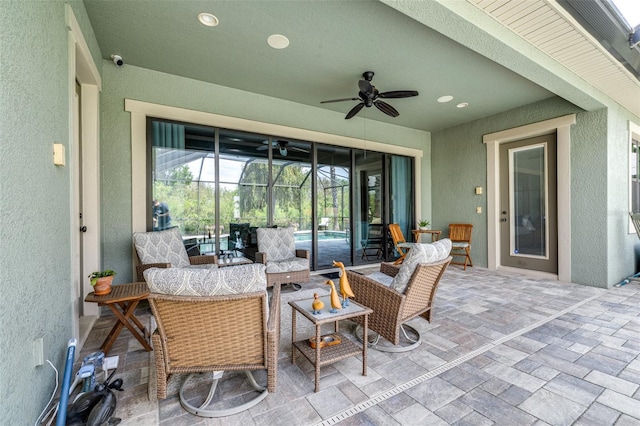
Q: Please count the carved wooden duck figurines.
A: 3